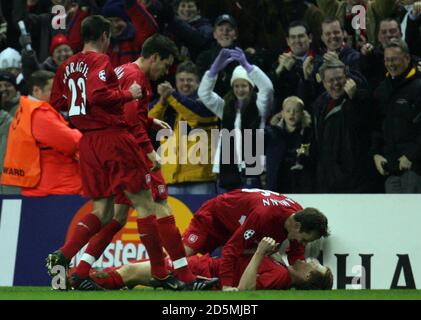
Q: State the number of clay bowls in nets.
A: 0